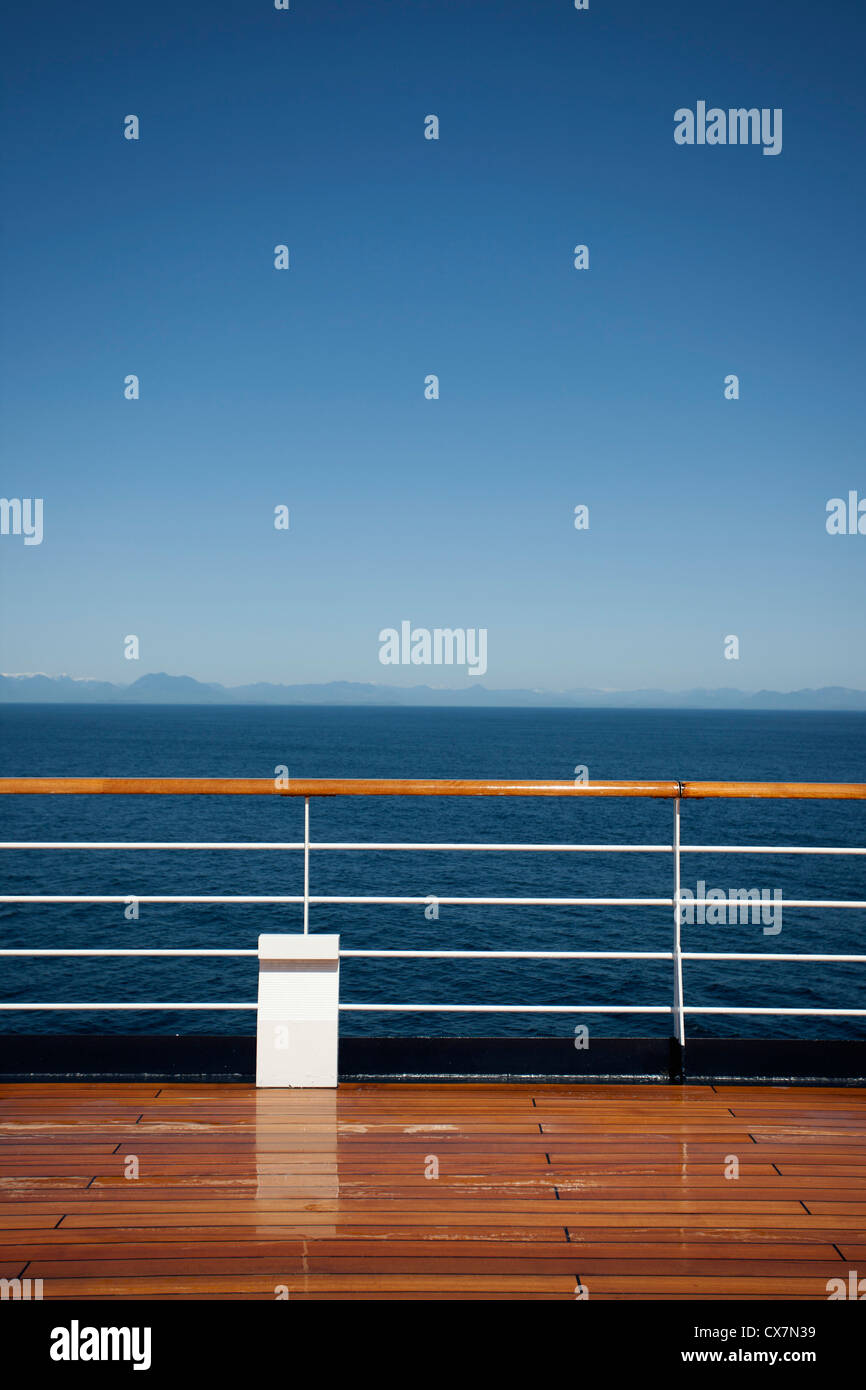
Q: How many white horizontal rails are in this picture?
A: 4